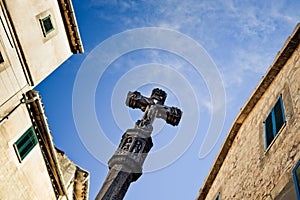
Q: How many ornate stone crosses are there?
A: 1